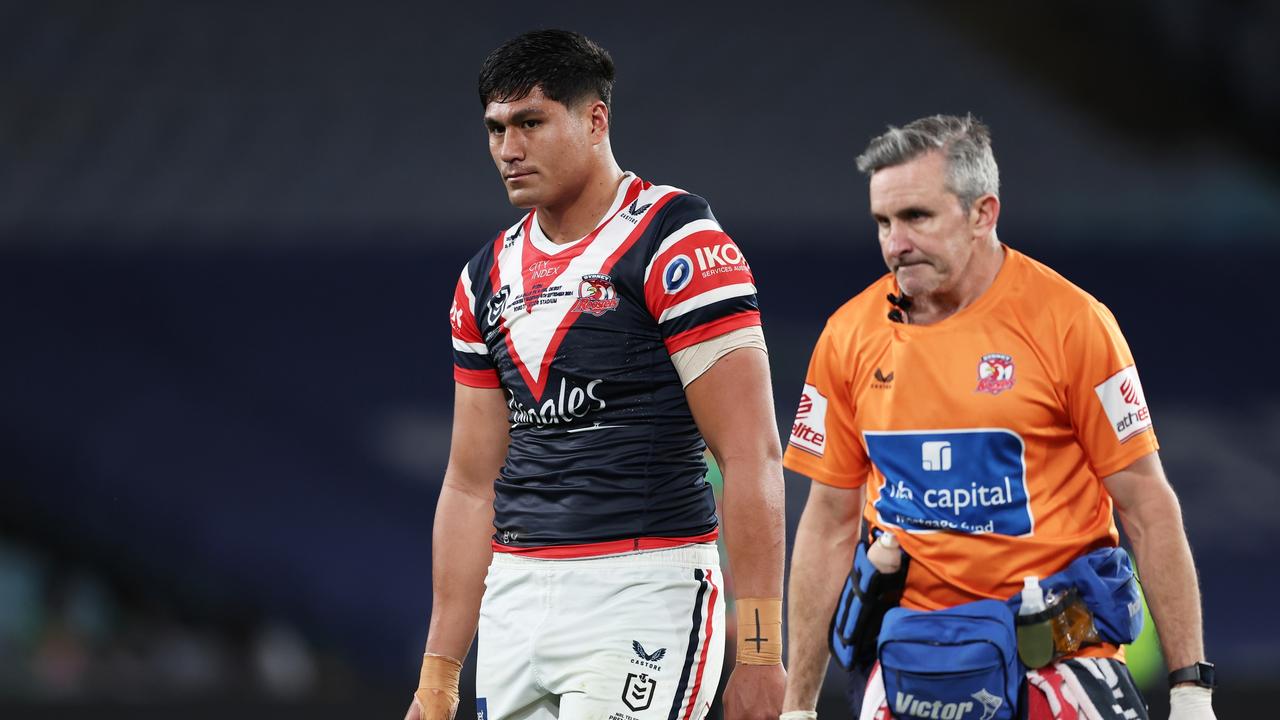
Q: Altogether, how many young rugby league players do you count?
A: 1